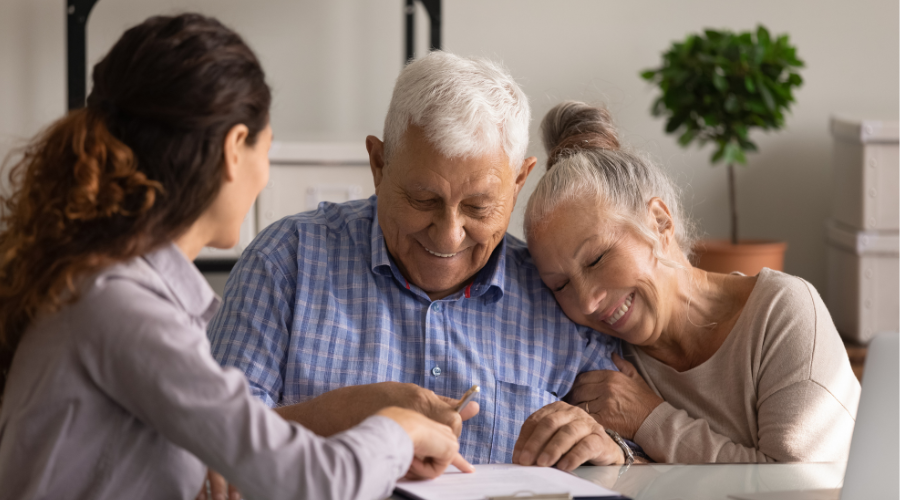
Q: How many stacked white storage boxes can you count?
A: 2